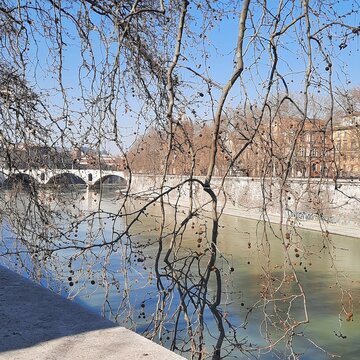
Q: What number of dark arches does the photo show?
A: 3